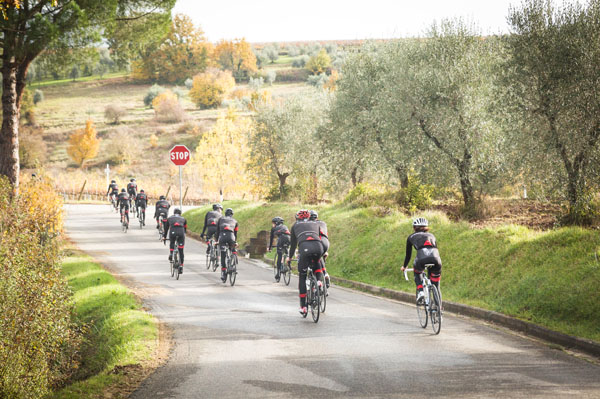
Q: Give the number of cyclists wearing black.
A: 12